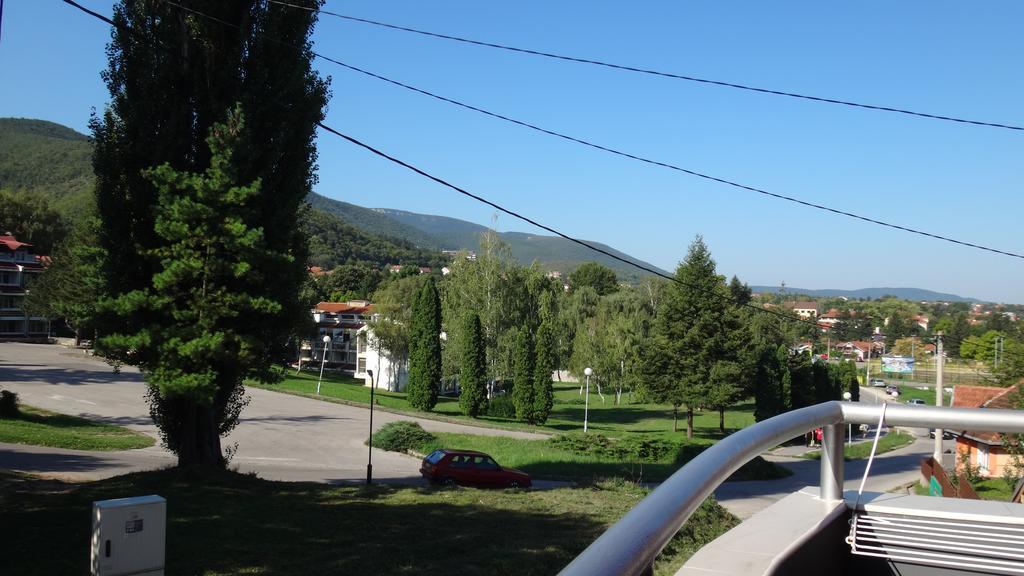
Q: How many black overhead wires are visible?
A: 3